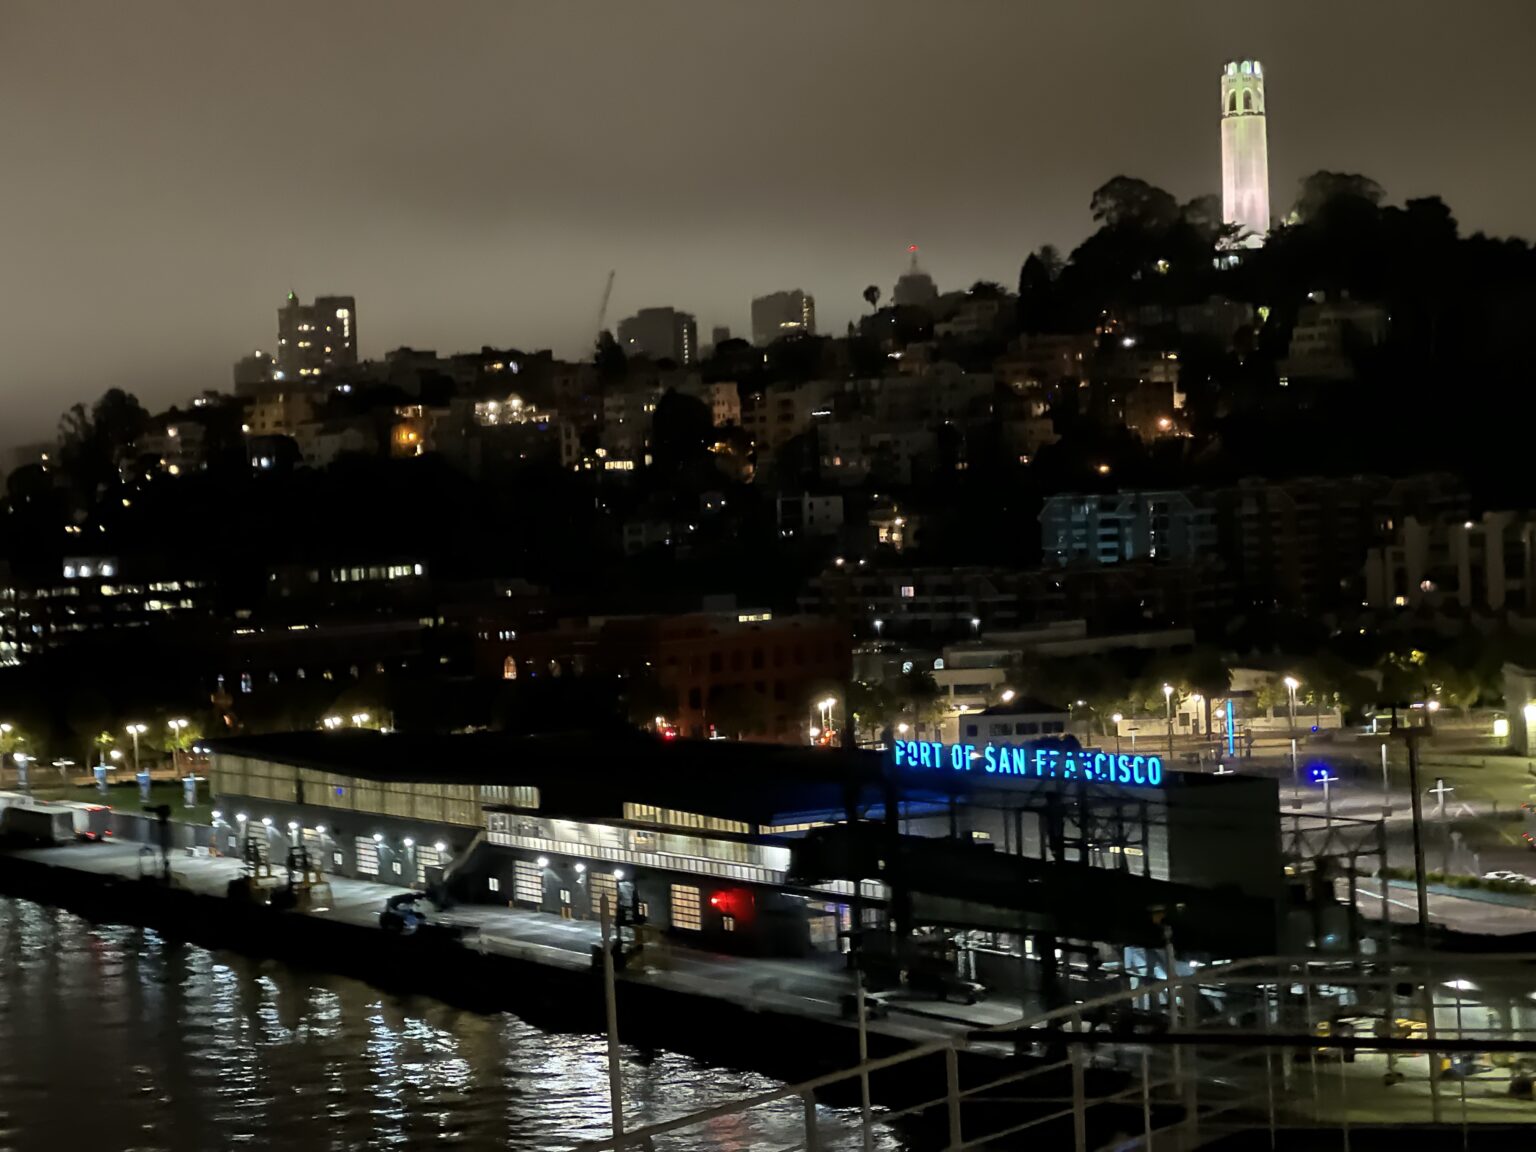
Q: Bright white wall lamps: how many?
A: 11